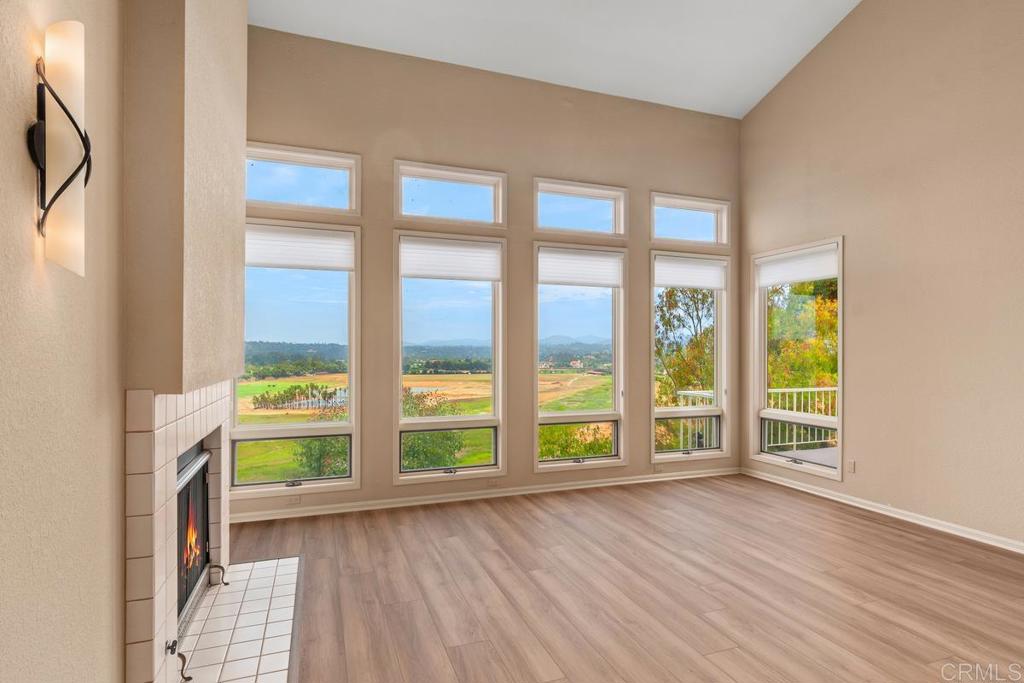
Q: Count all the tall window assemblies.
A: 5